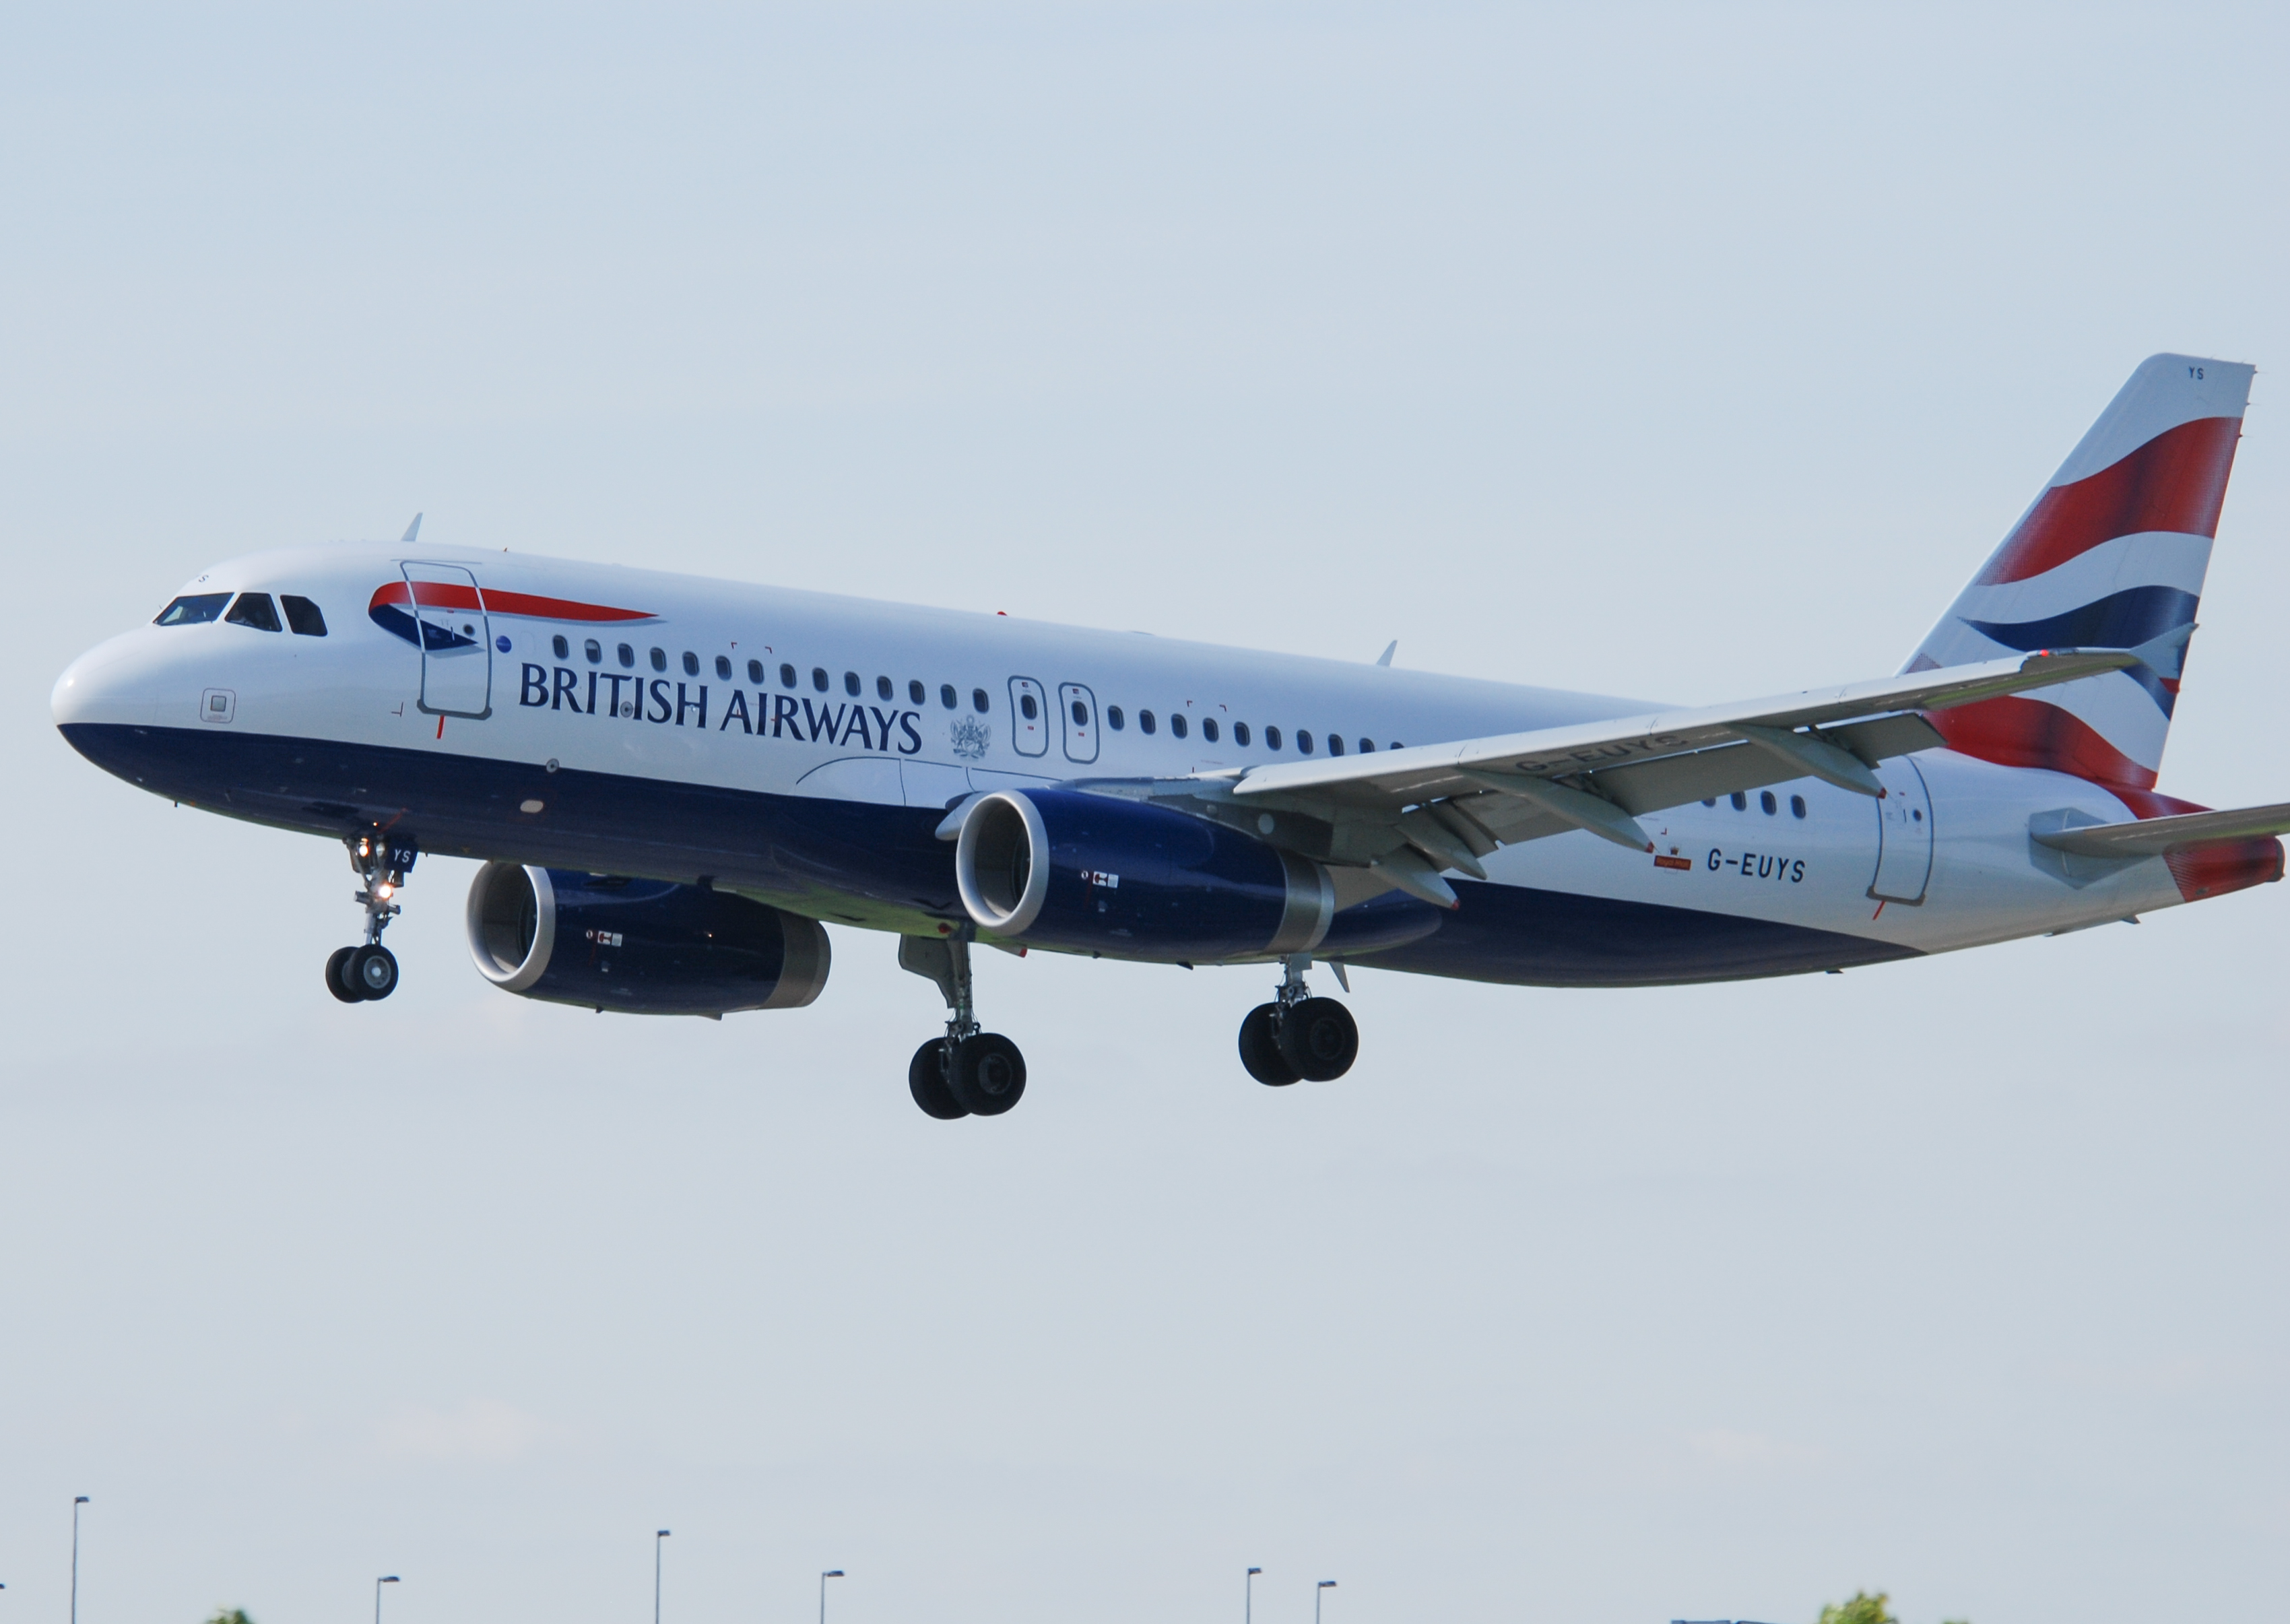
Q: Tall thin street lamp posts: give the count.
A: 6